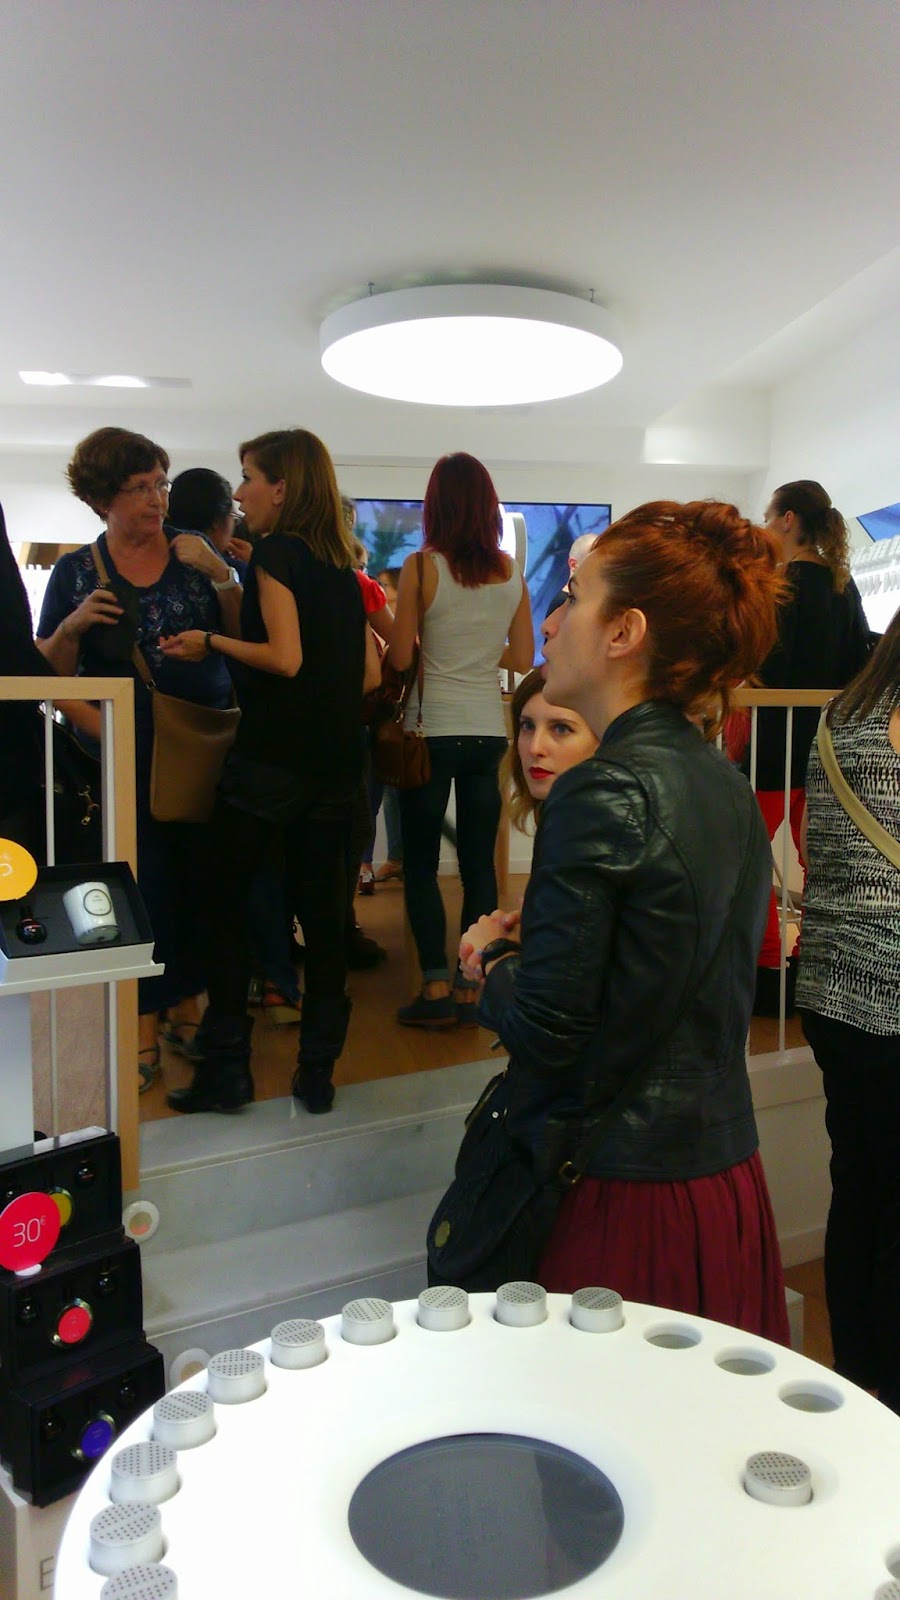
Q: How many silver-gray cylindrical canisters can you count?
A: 12